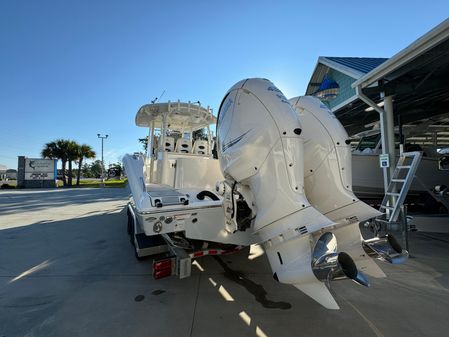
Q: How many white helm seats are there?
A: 3